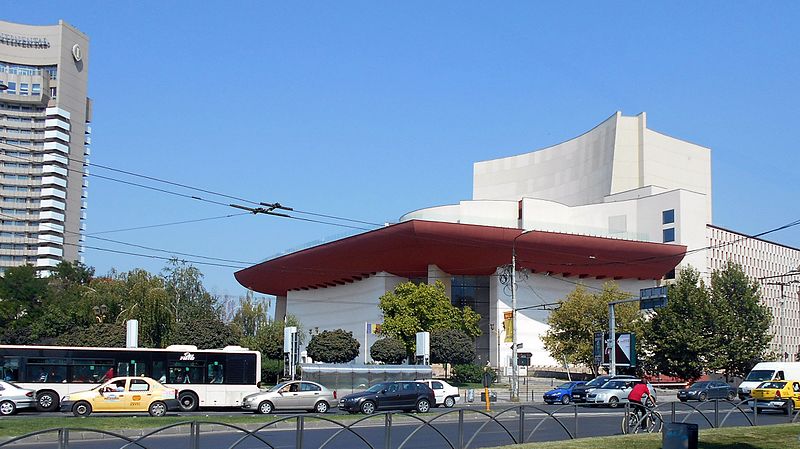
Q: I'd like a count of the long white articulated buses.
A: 1